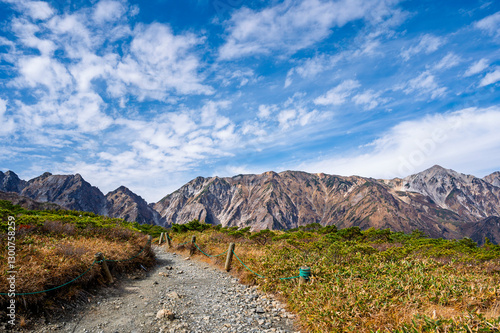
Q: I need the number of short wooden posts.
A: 7